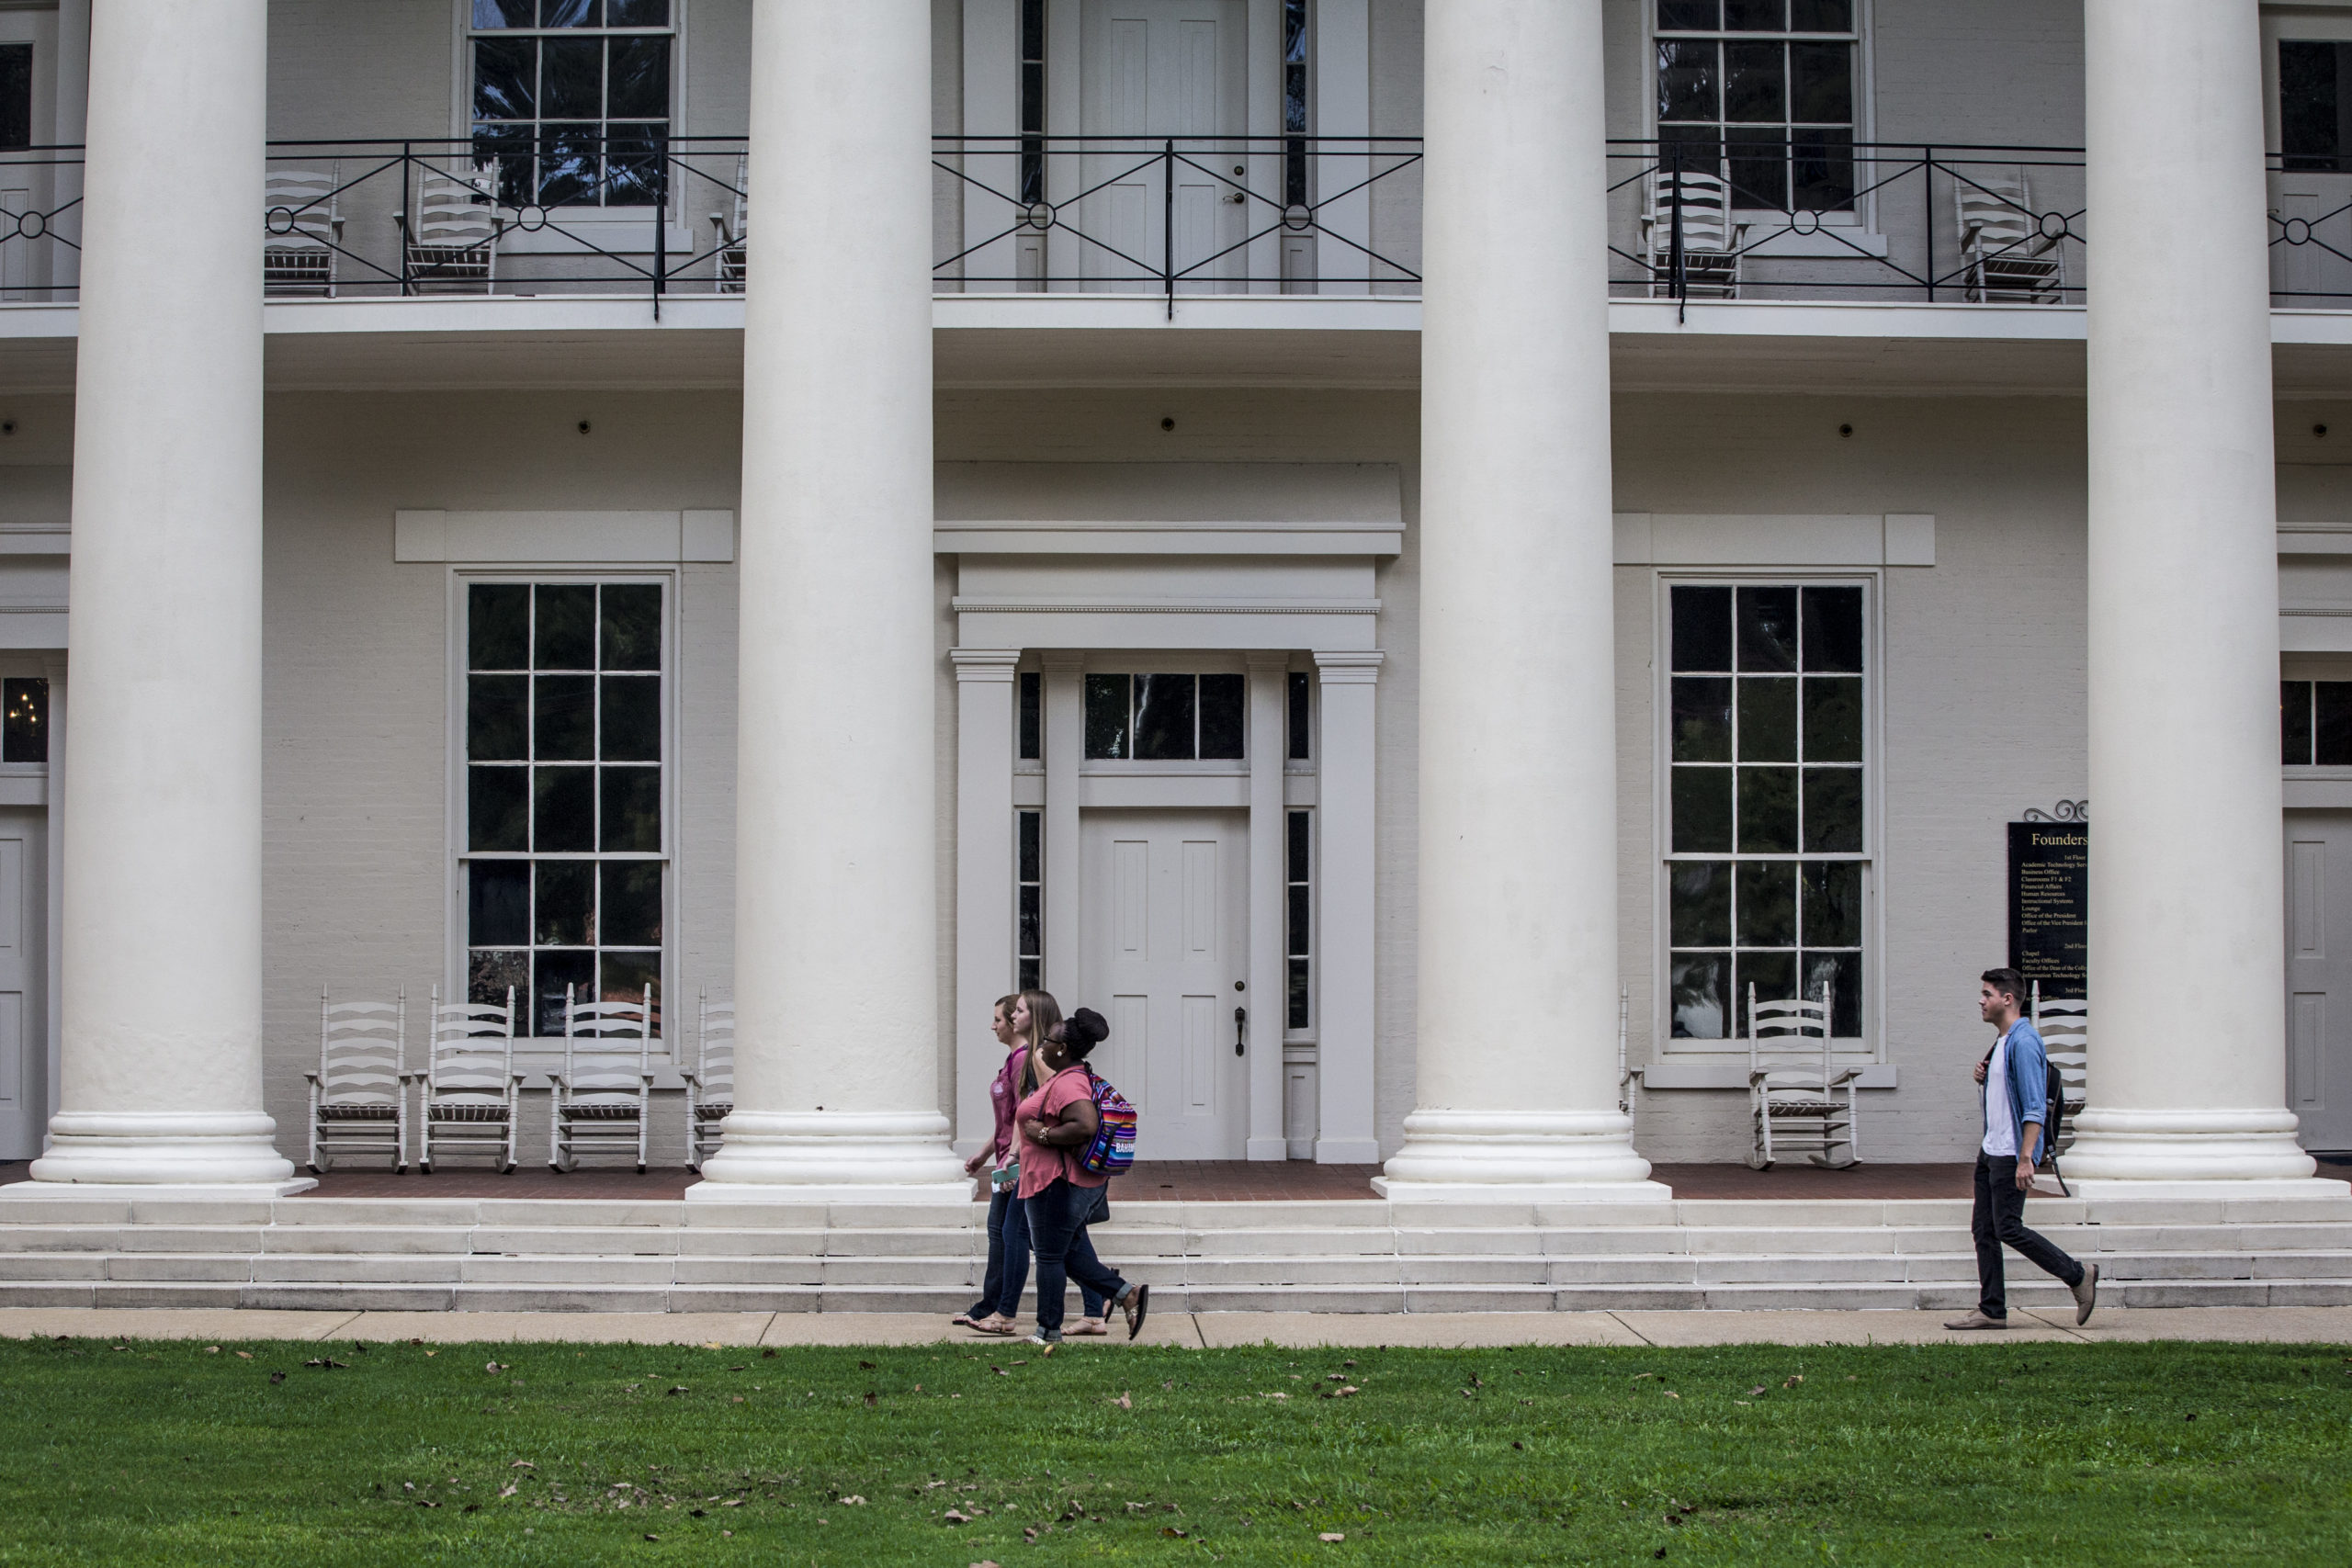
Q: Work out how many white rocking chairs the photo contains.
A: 12